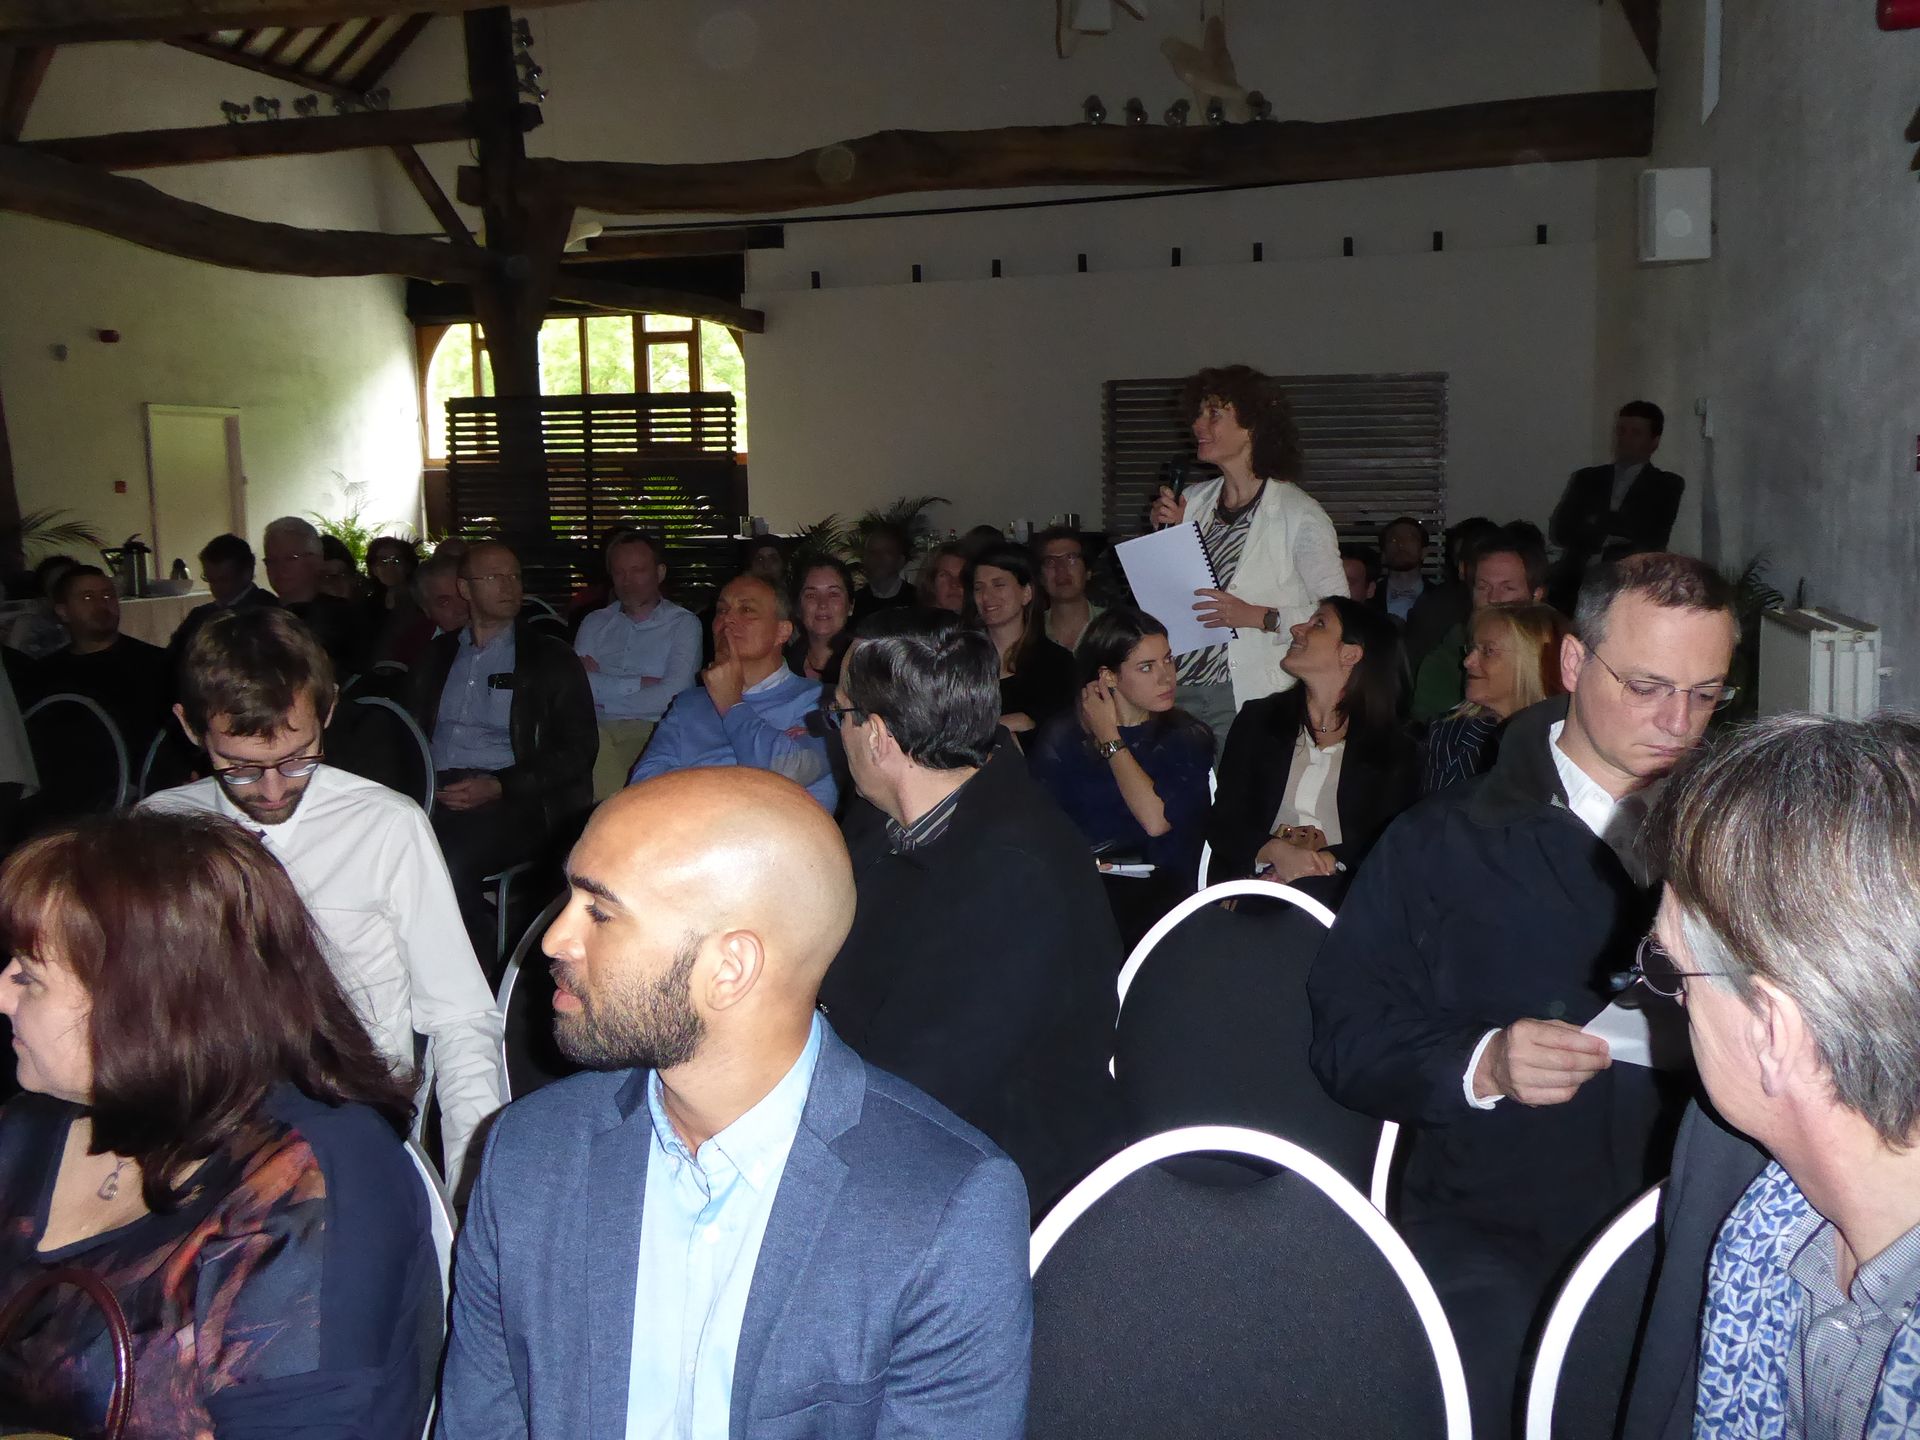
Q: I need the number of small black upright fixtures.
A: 9